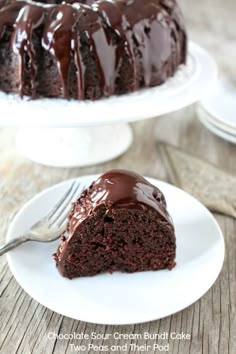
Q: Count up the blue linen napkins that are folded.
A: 0